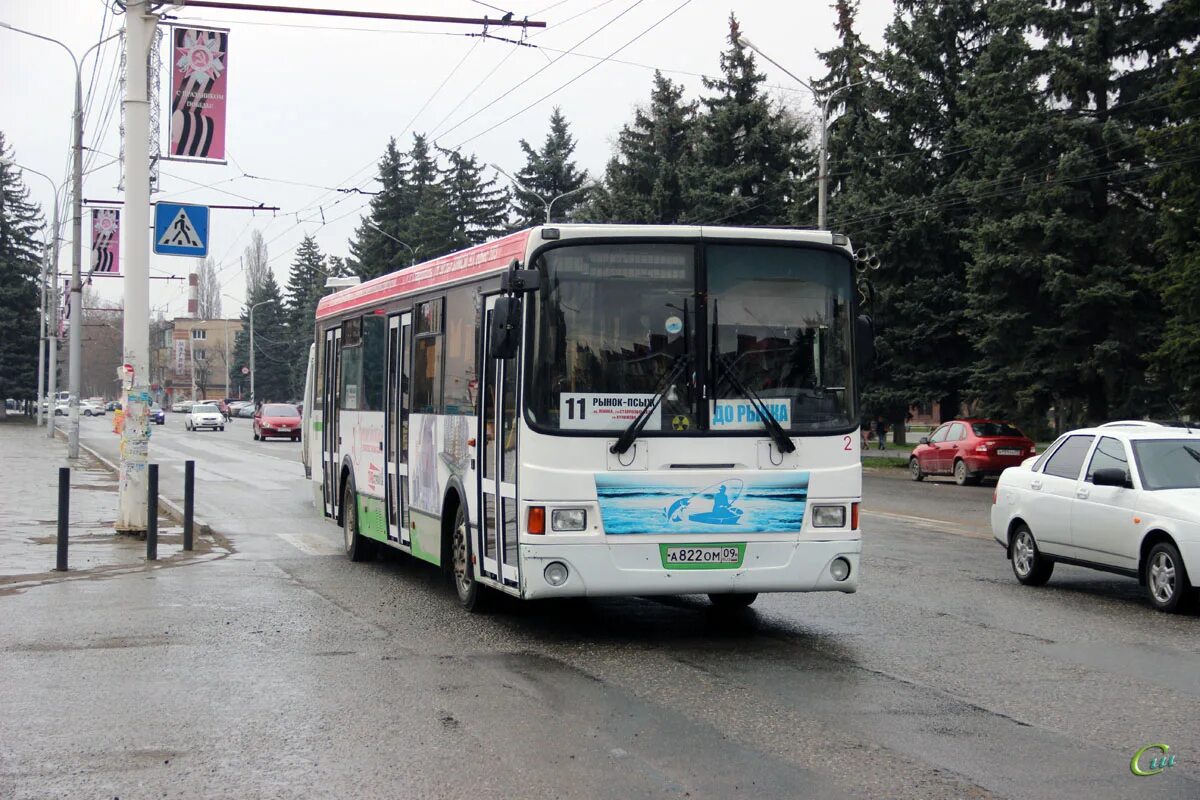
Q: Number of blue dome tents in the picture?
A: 0